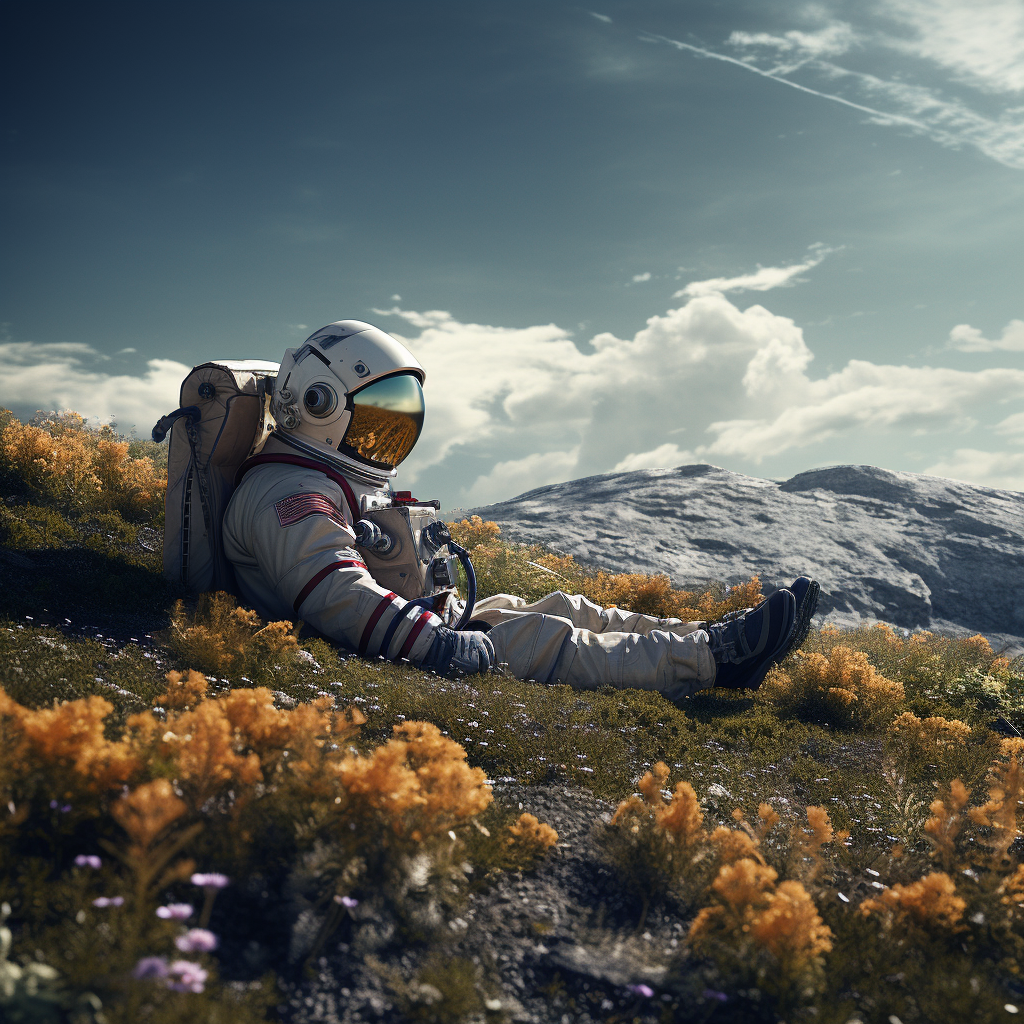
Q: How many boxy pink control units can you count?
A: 0